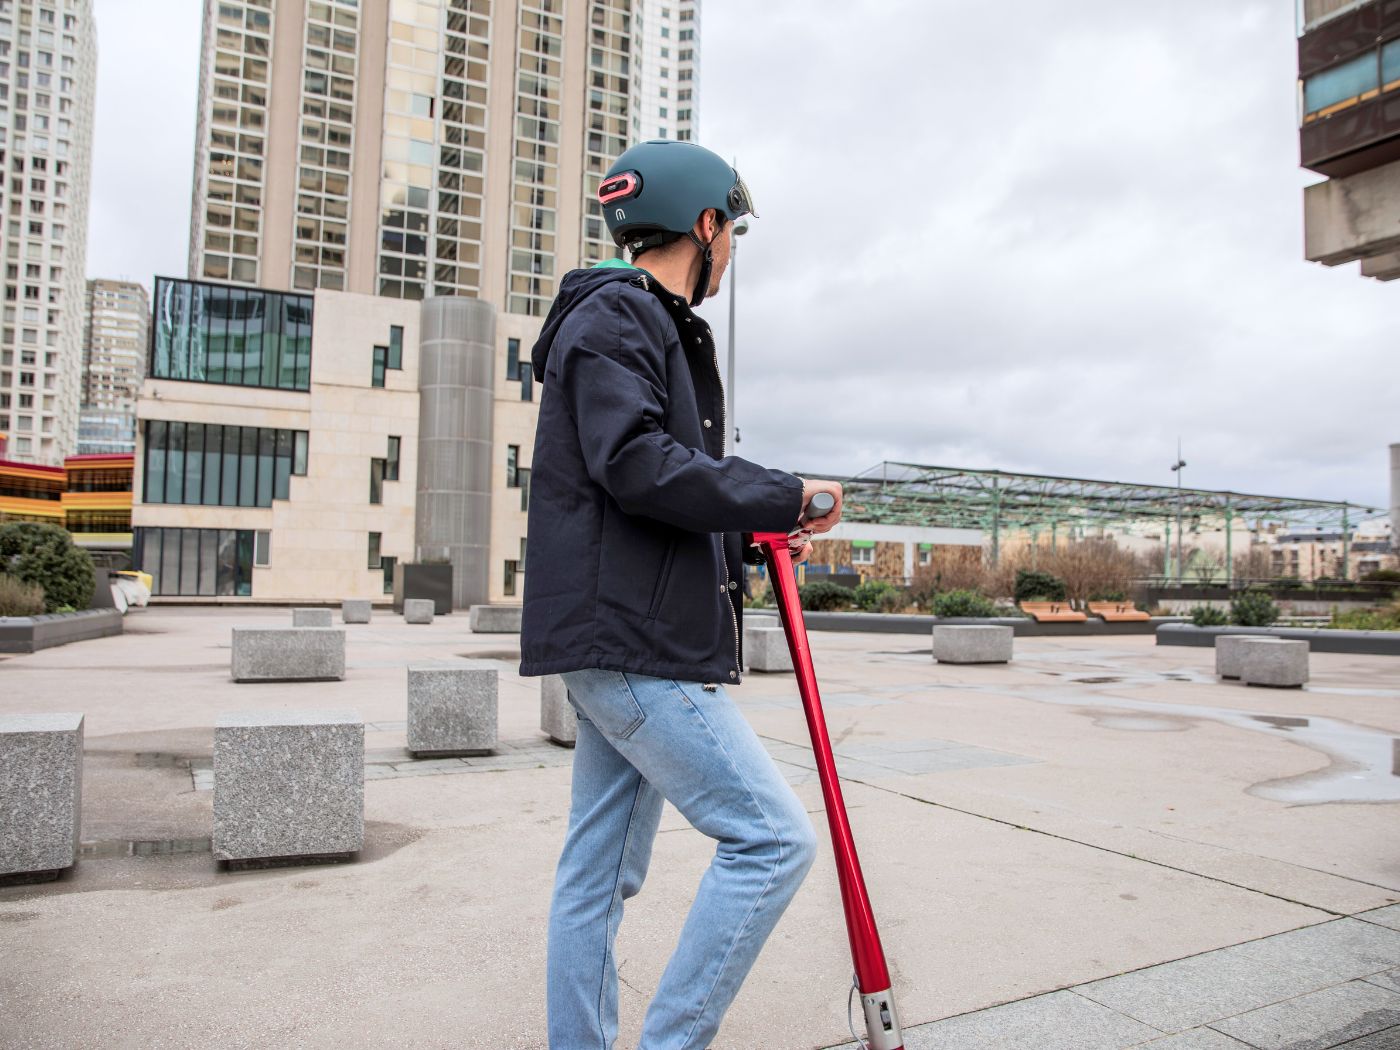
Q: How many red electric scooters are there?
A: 1